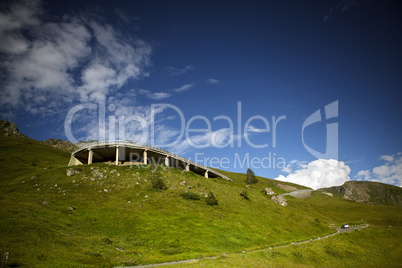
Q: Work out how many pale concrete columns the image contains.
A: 6